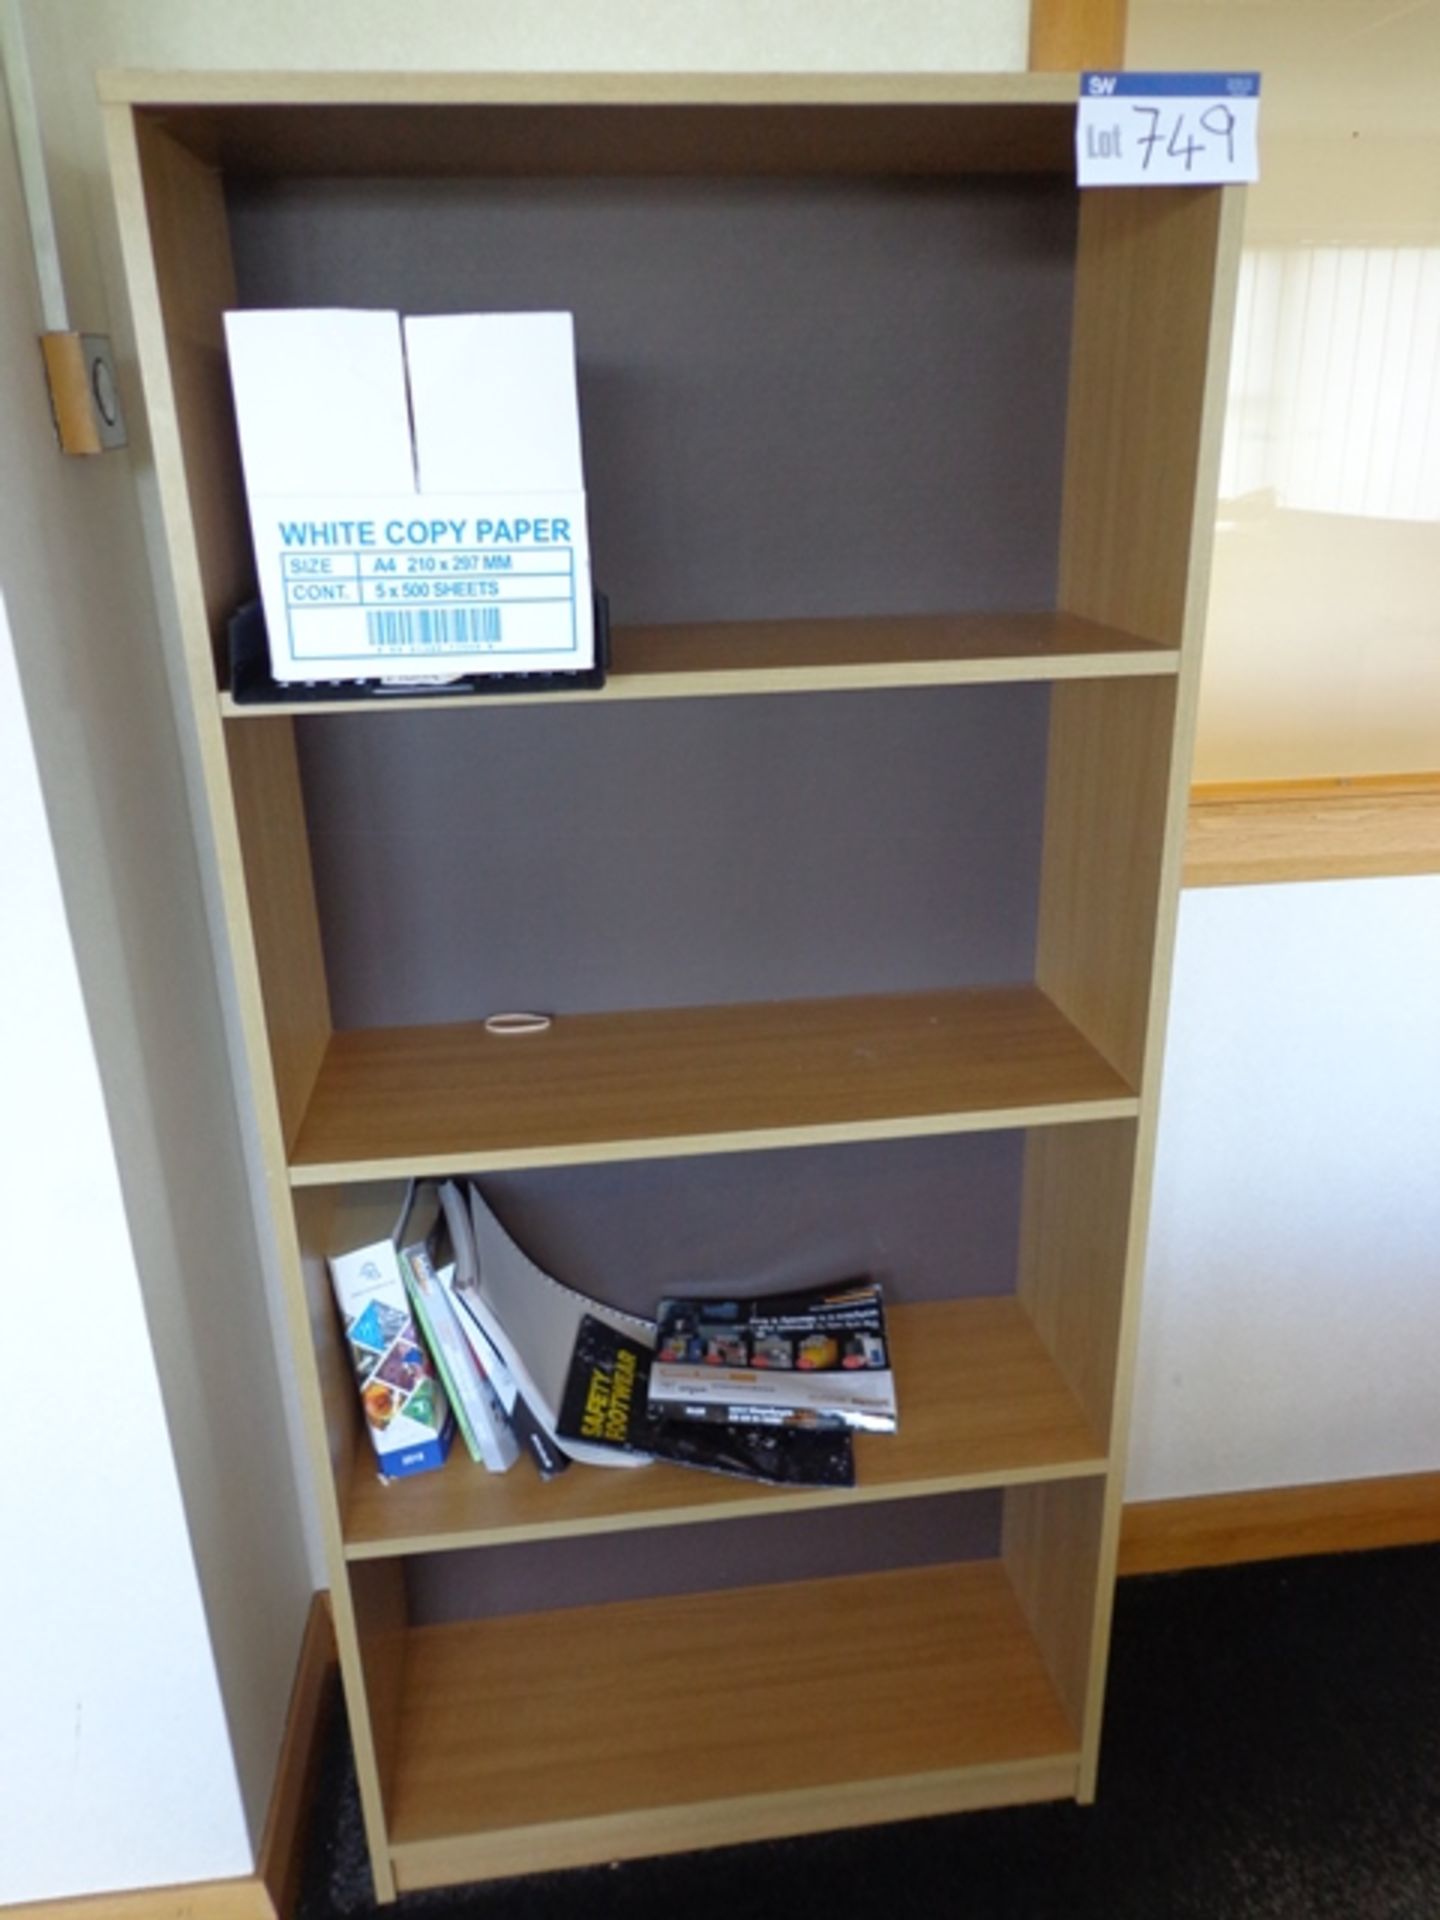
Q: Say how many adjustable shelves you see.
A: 3